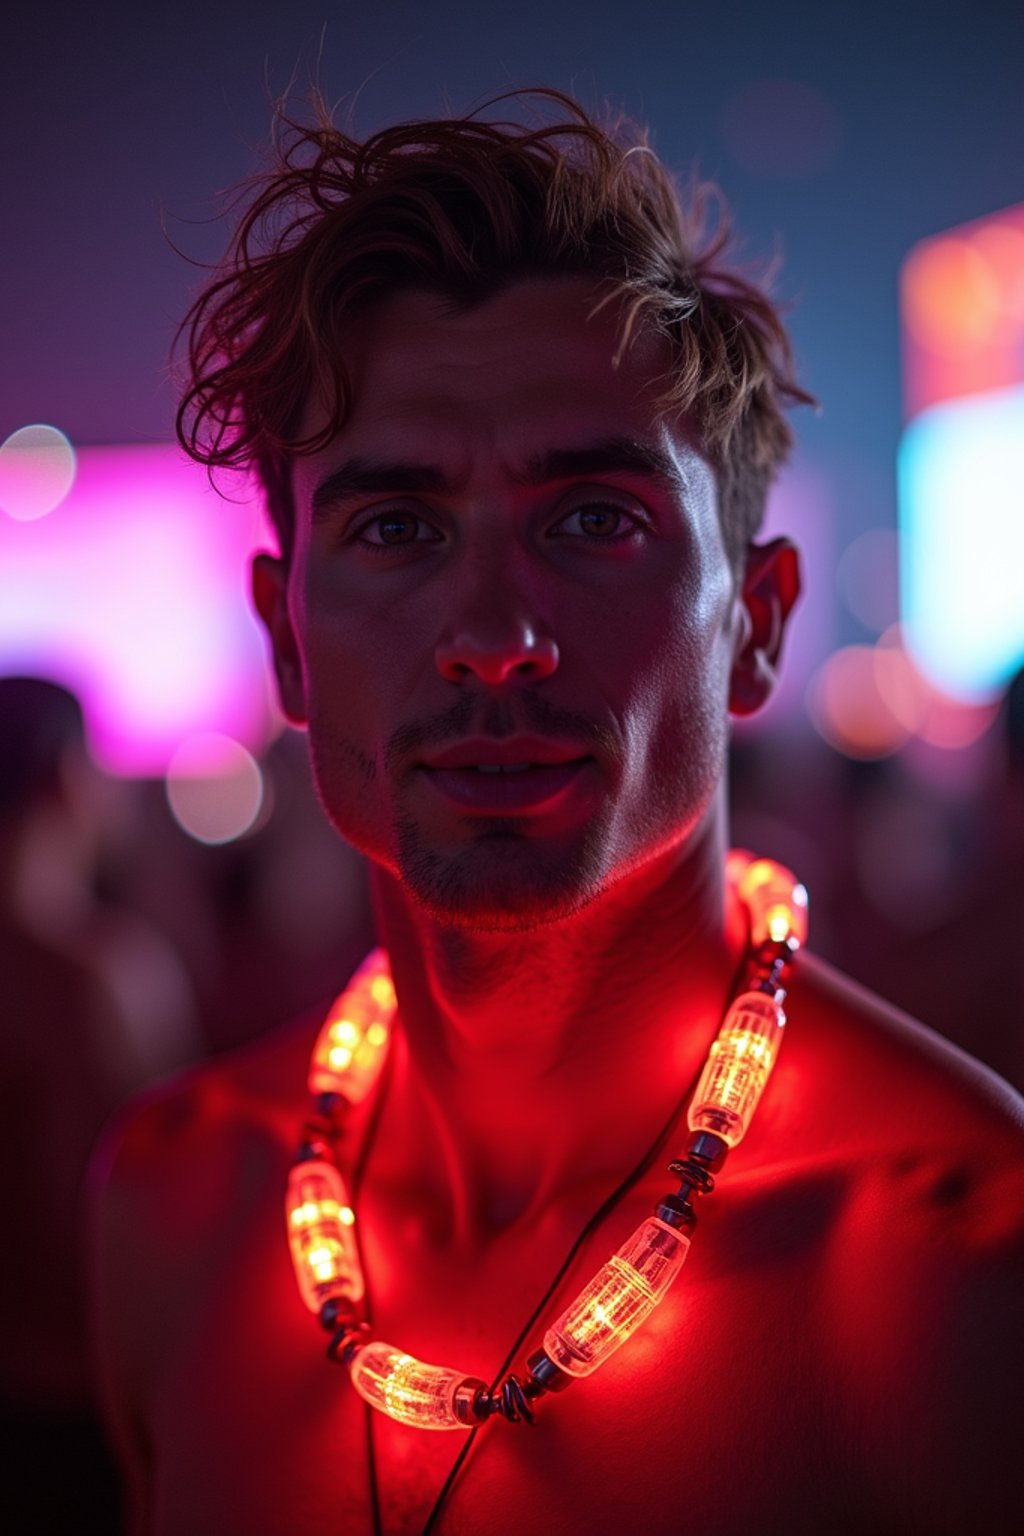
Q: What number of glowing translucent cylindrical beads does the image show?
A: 6